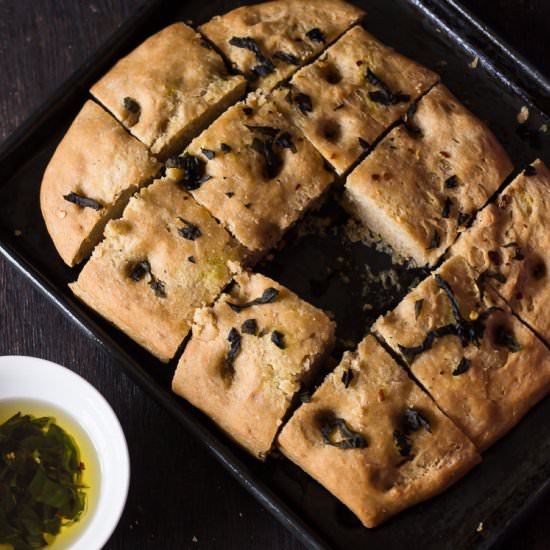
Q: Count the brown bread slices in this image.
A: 11